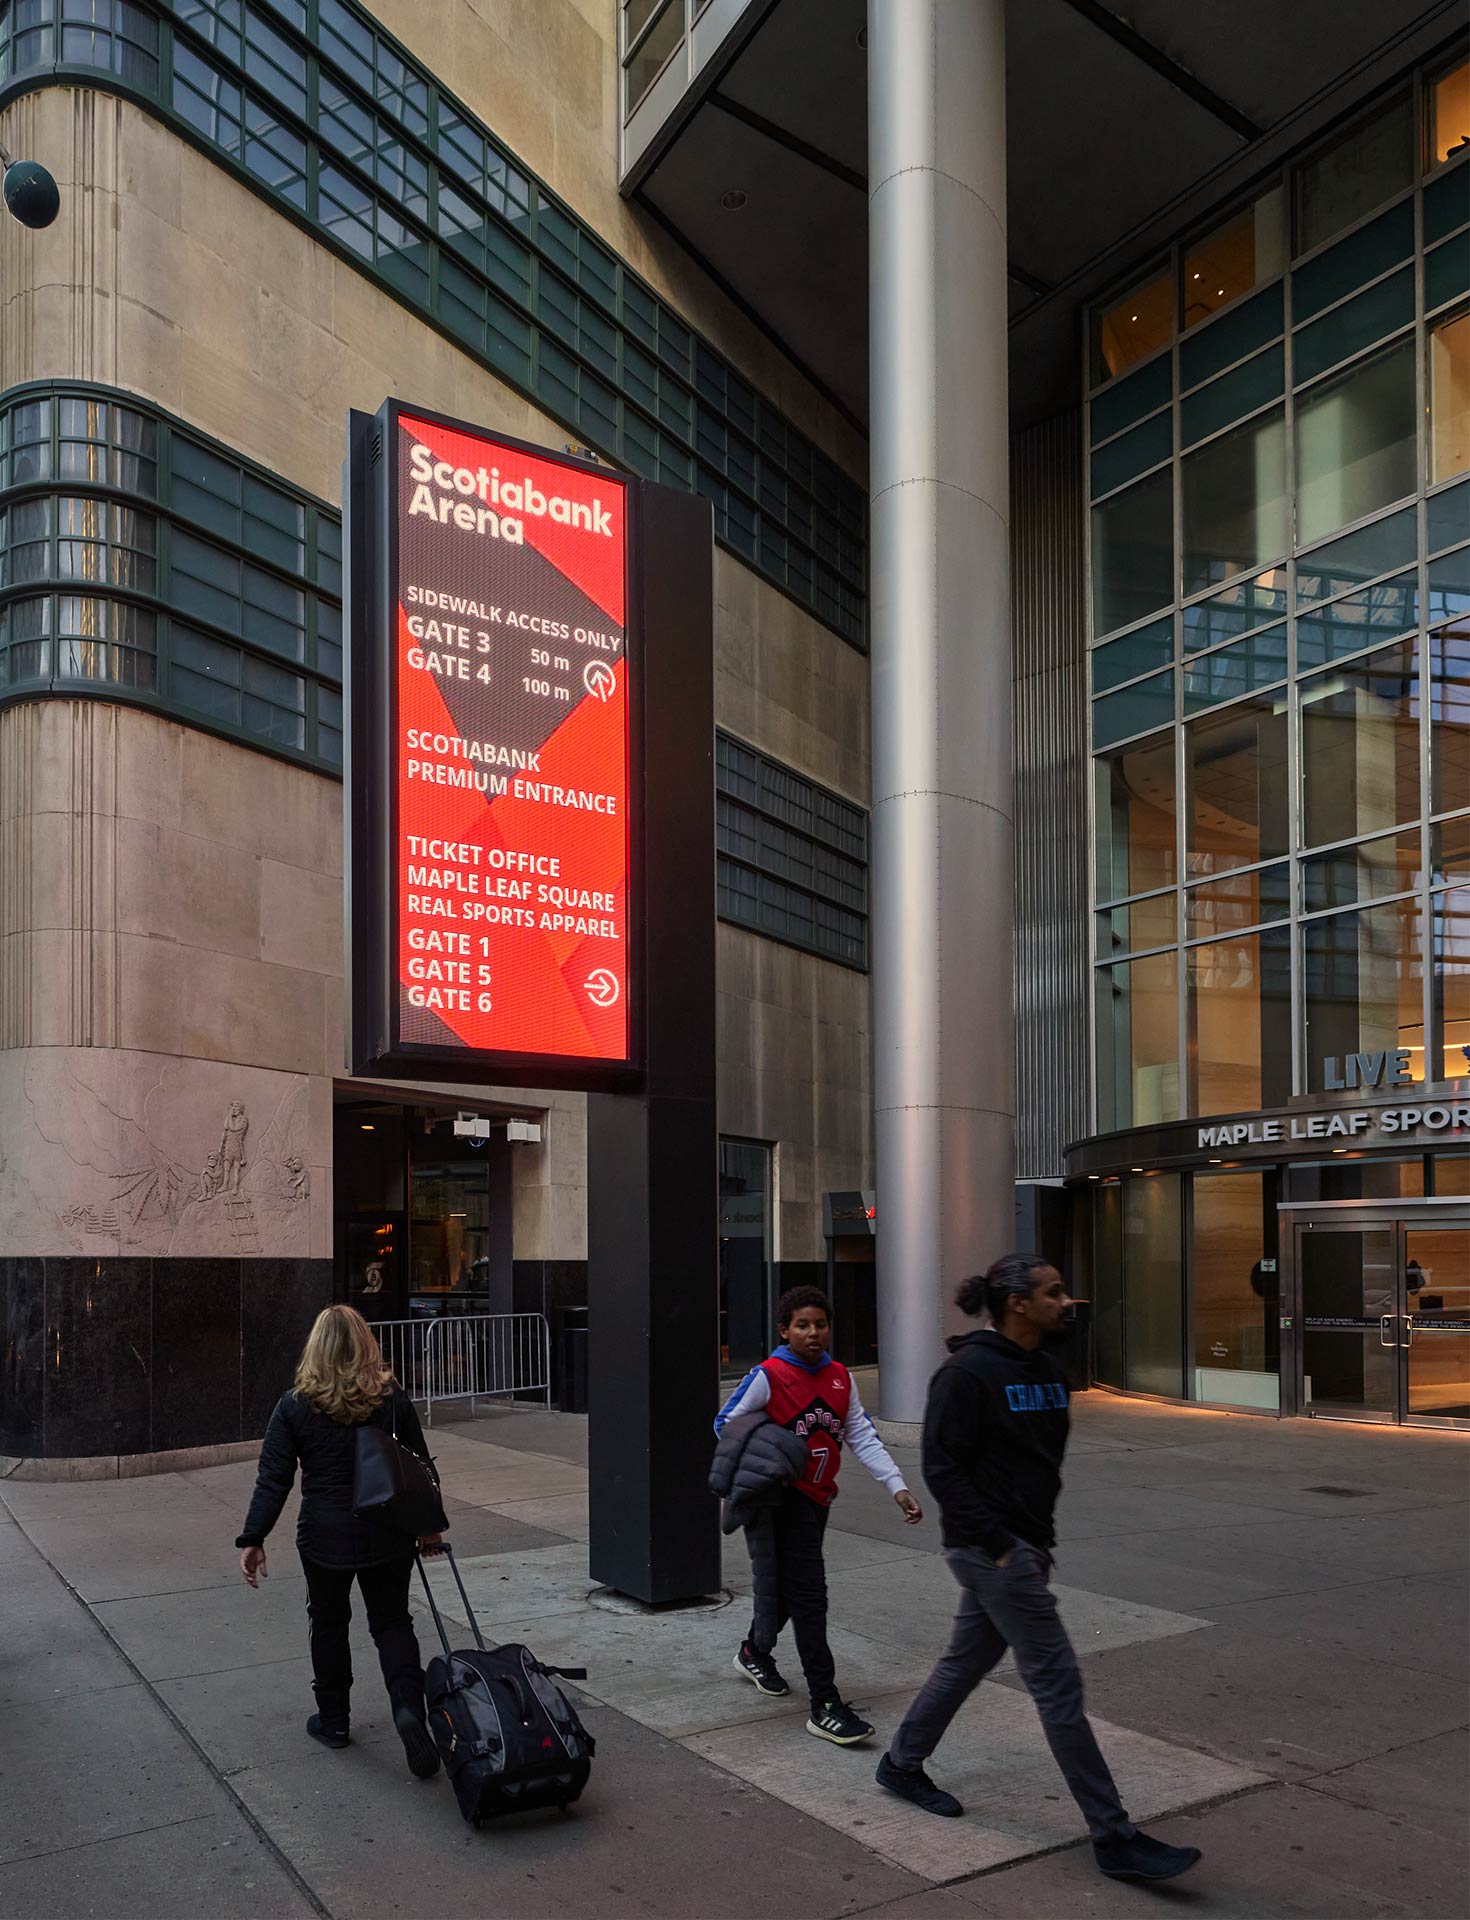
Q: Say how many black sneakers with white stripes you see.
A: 2